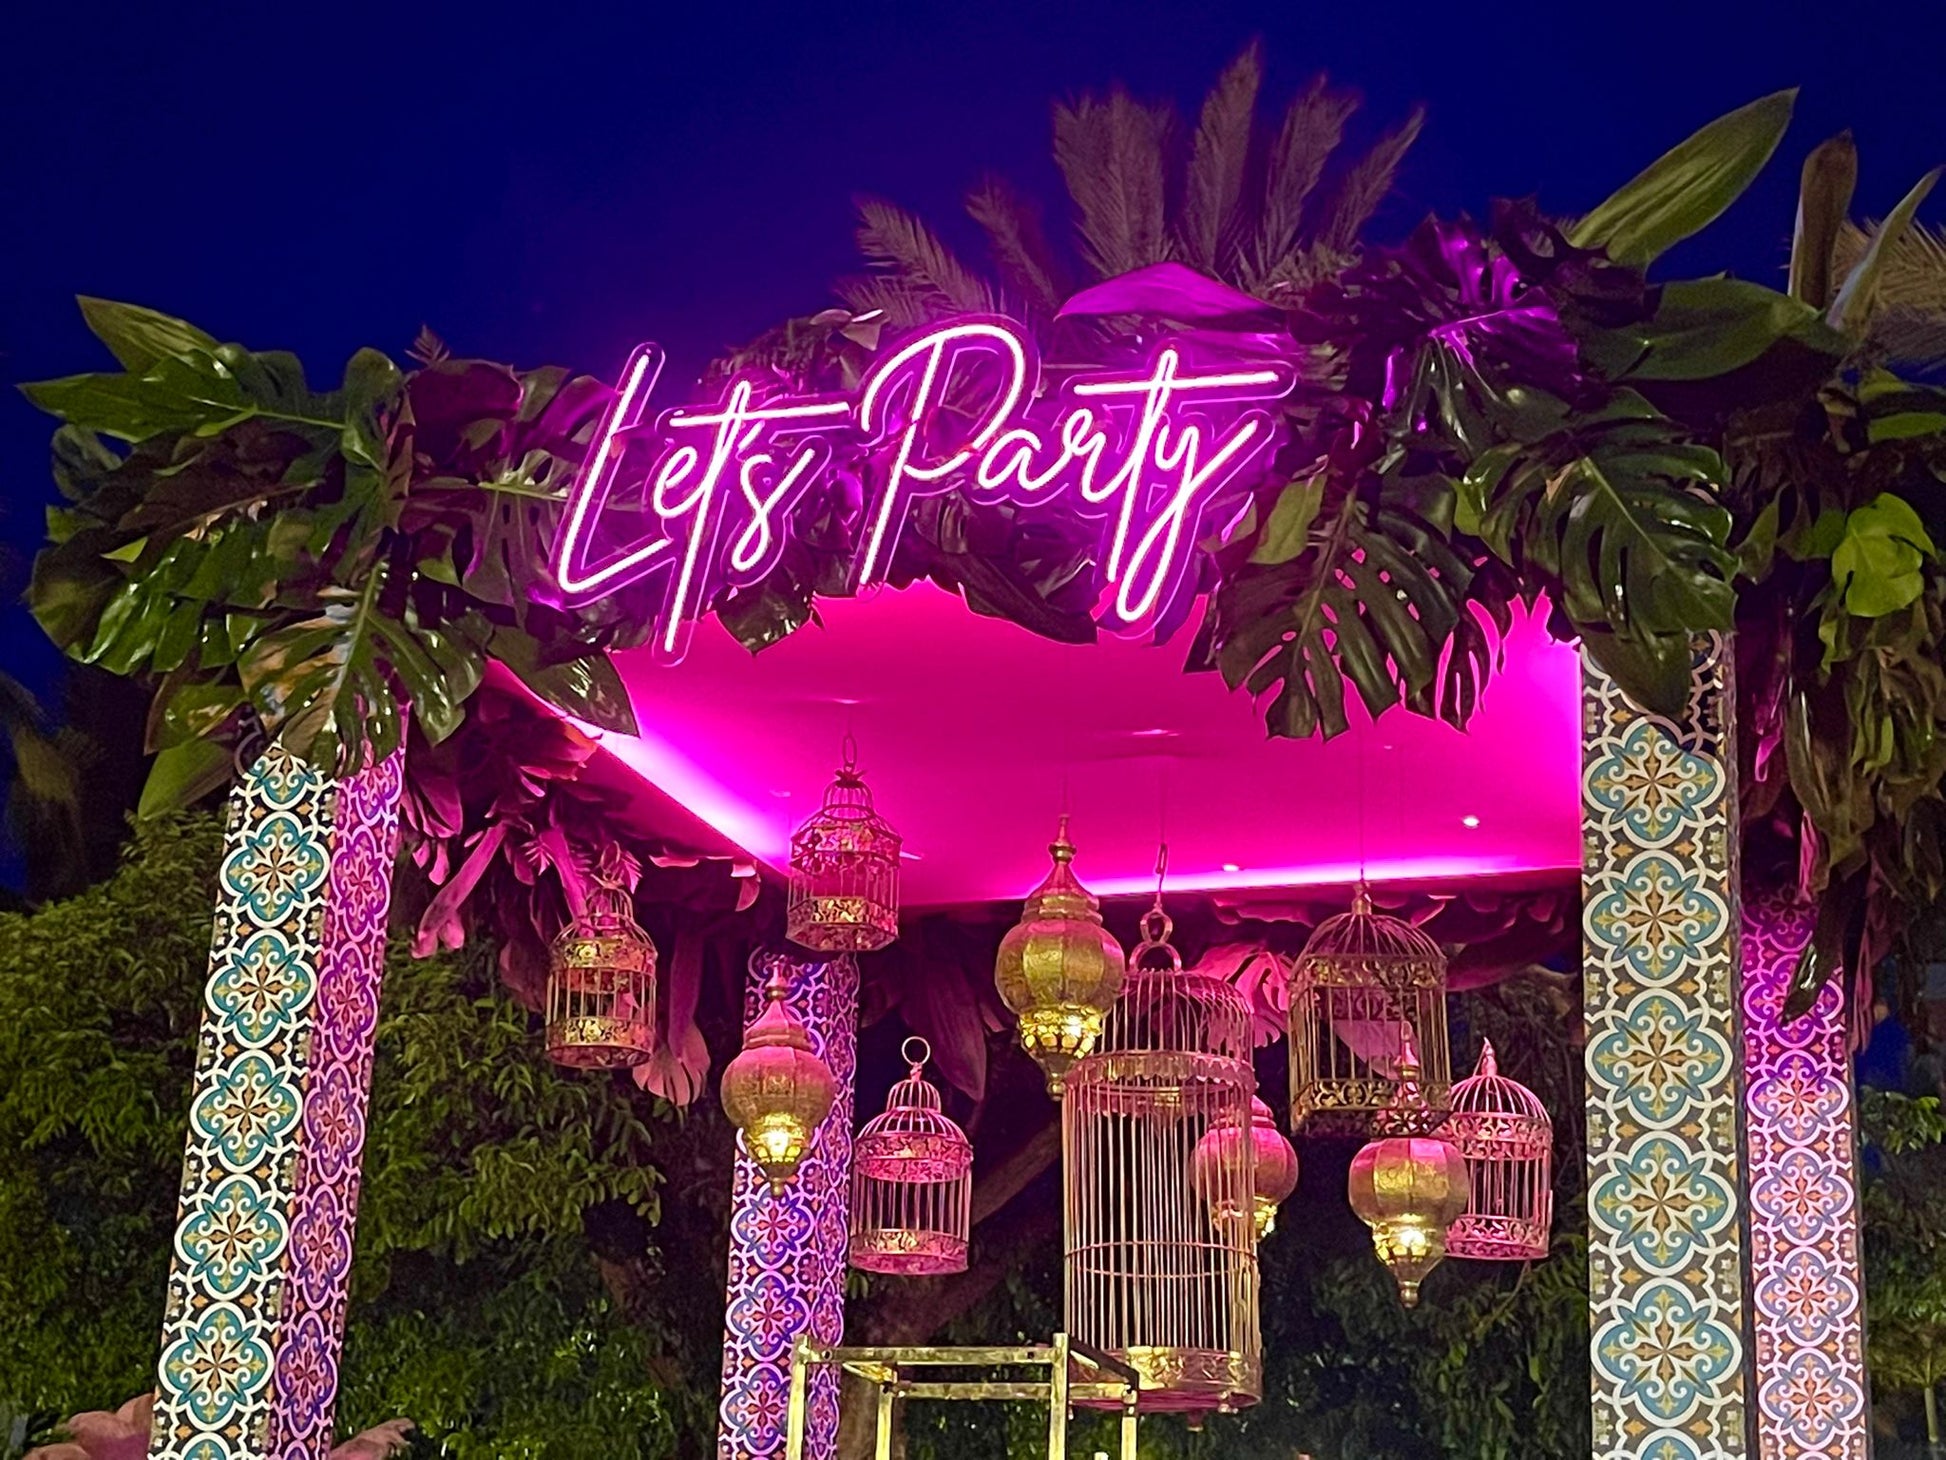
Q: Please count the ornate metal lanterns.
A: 4